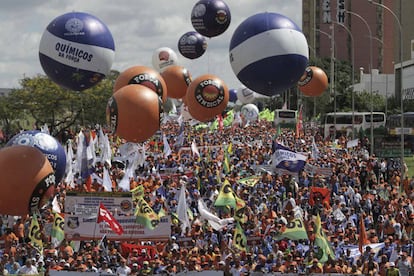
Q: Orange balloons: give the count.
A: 6